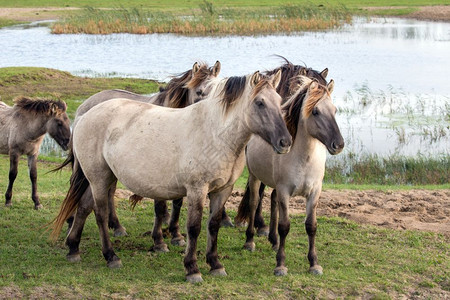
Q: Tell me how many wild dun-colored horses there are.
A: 5